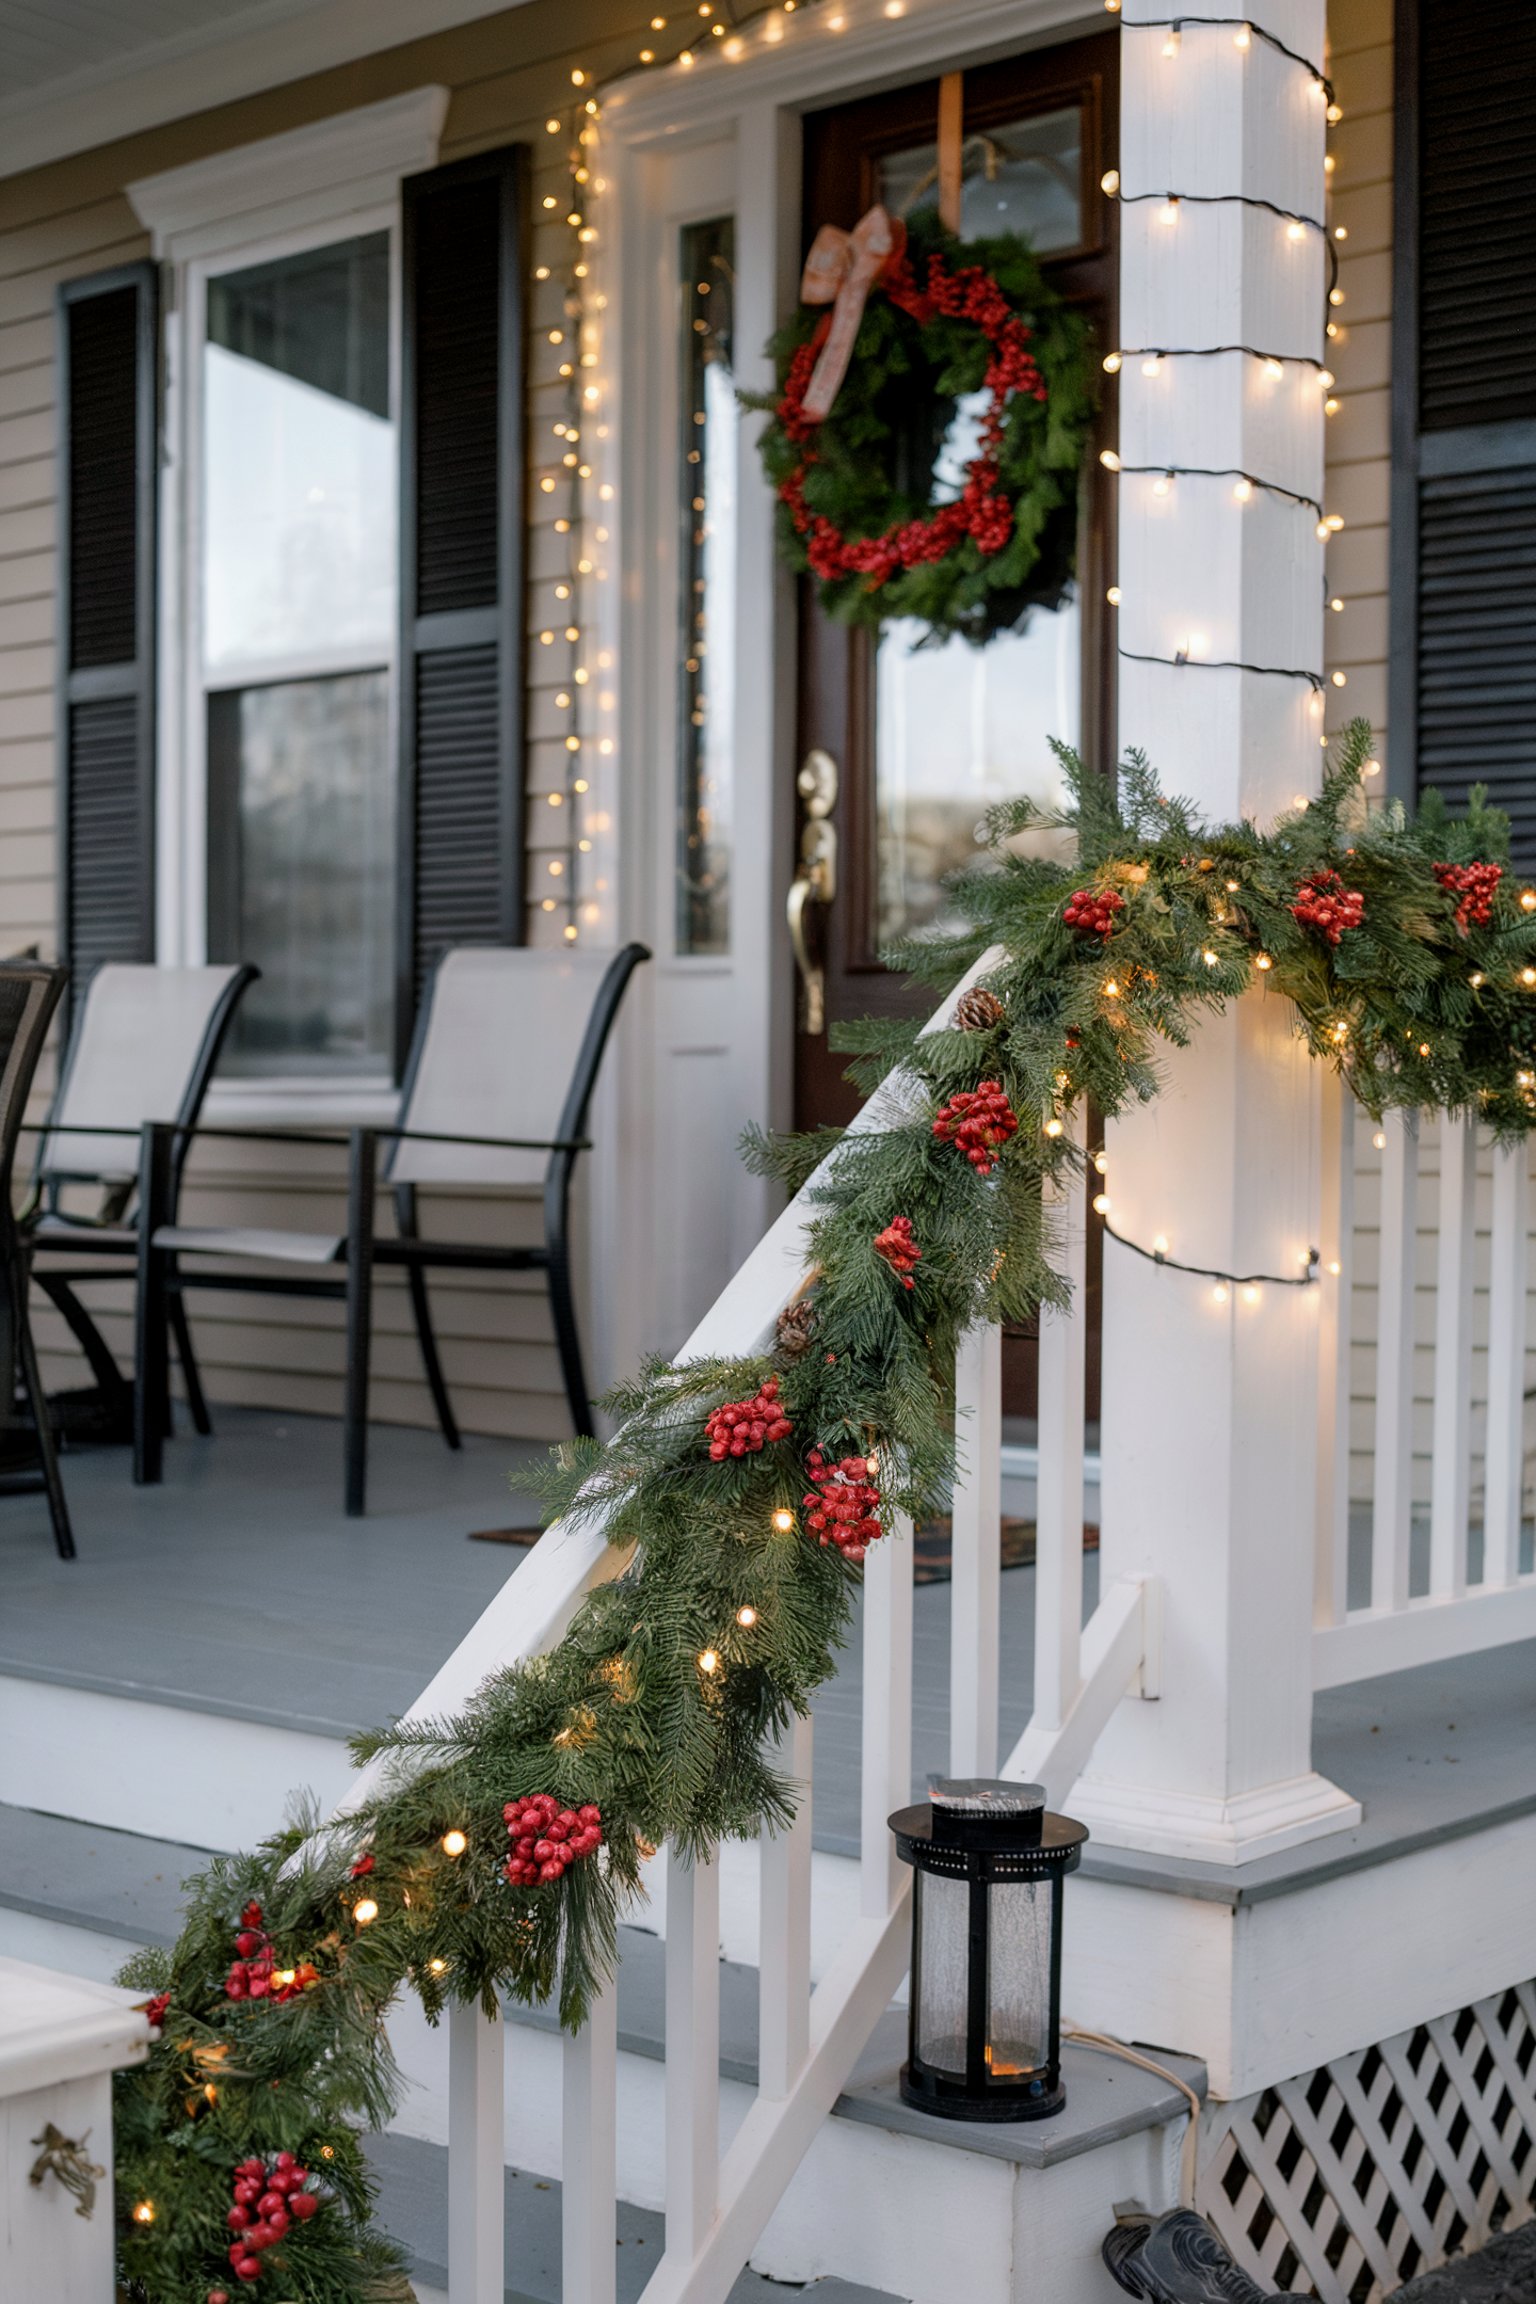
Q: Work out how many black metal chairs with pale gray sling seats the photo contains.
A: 2